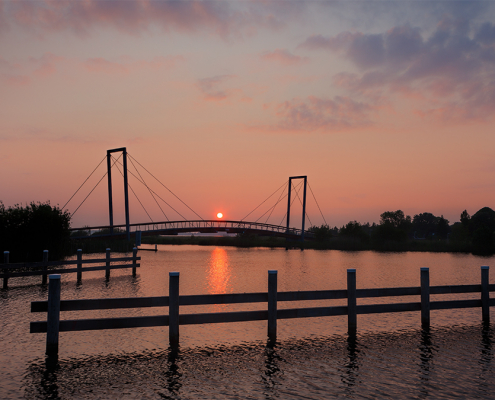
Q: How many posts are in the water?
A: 11